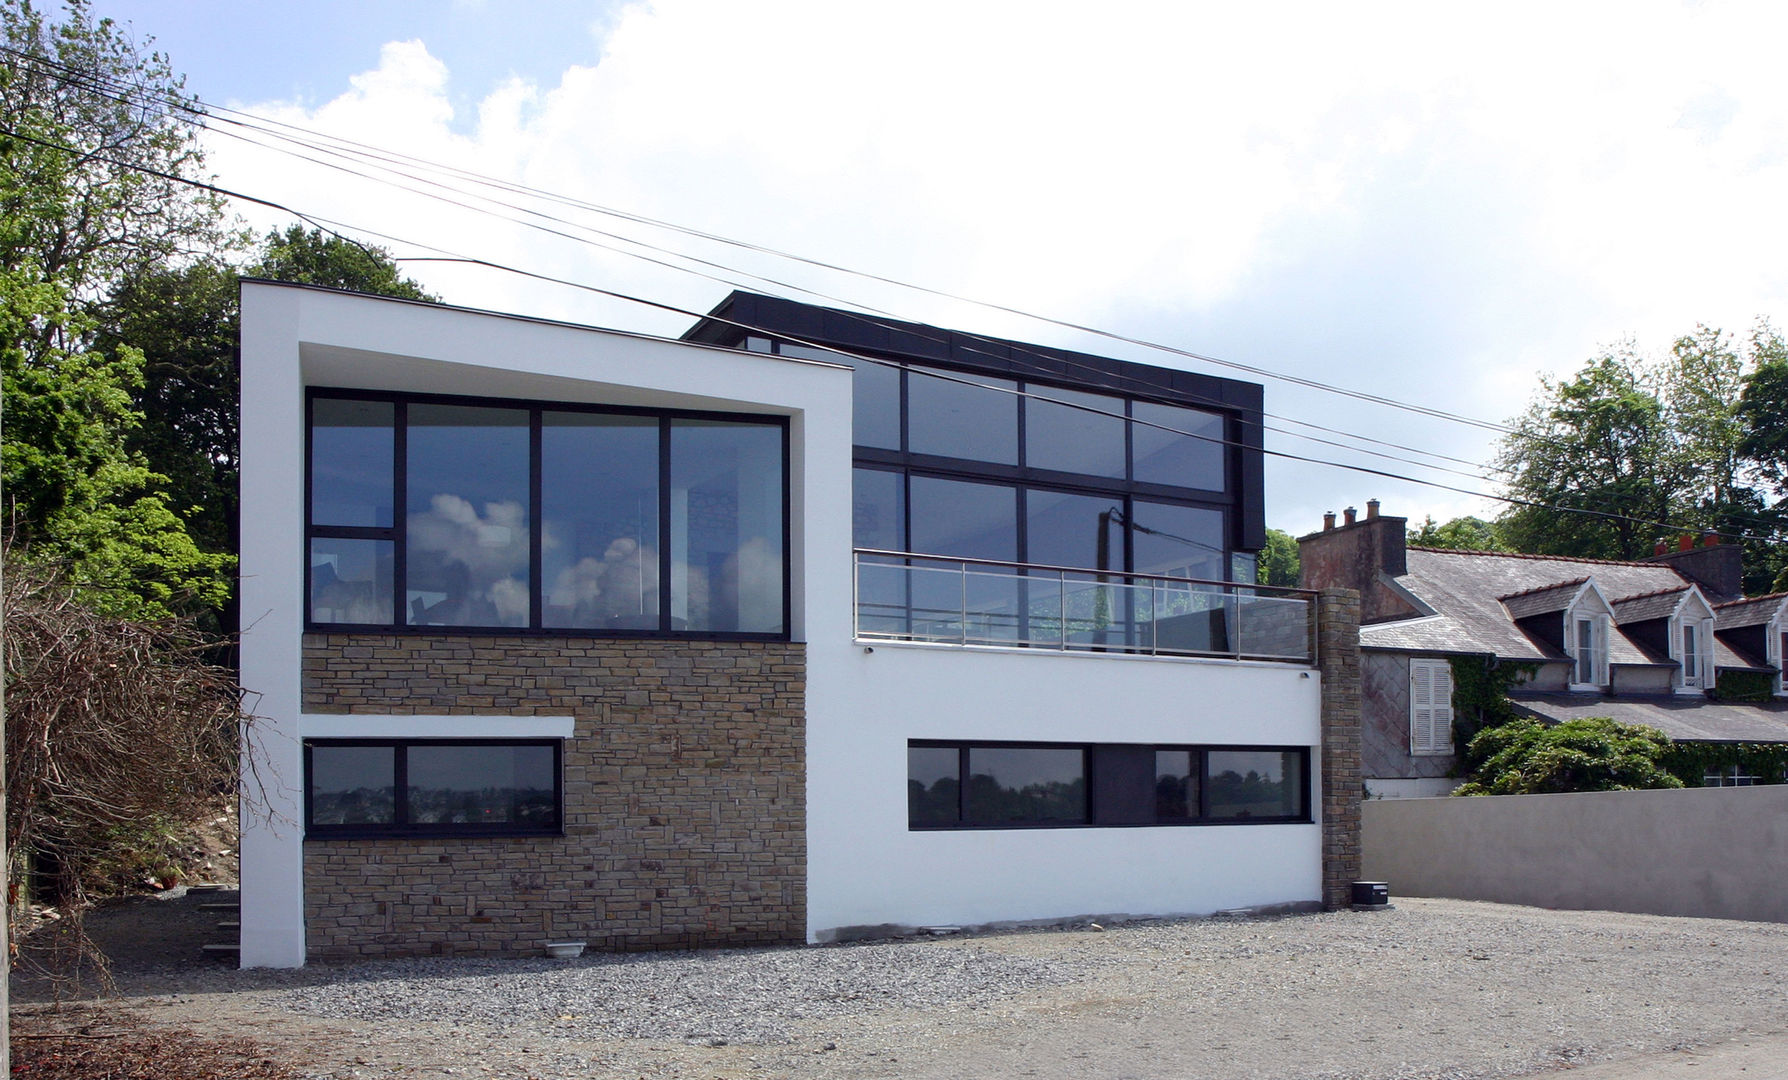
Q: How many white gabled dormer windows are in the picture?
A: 3